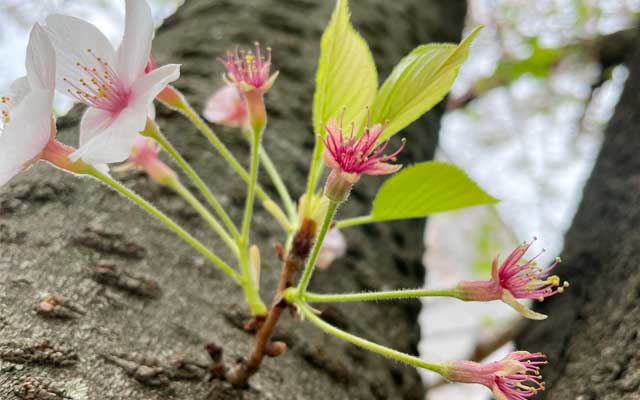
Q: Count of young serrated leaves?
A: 3